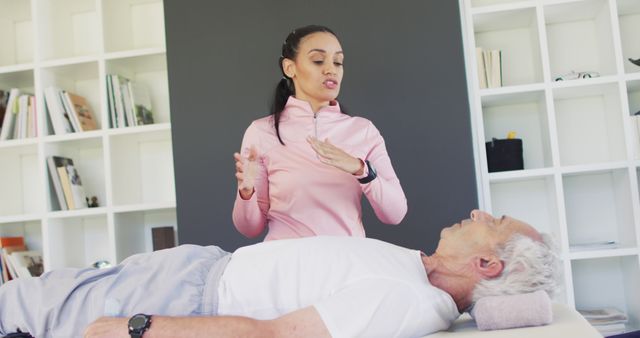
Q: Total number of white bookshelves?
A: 2